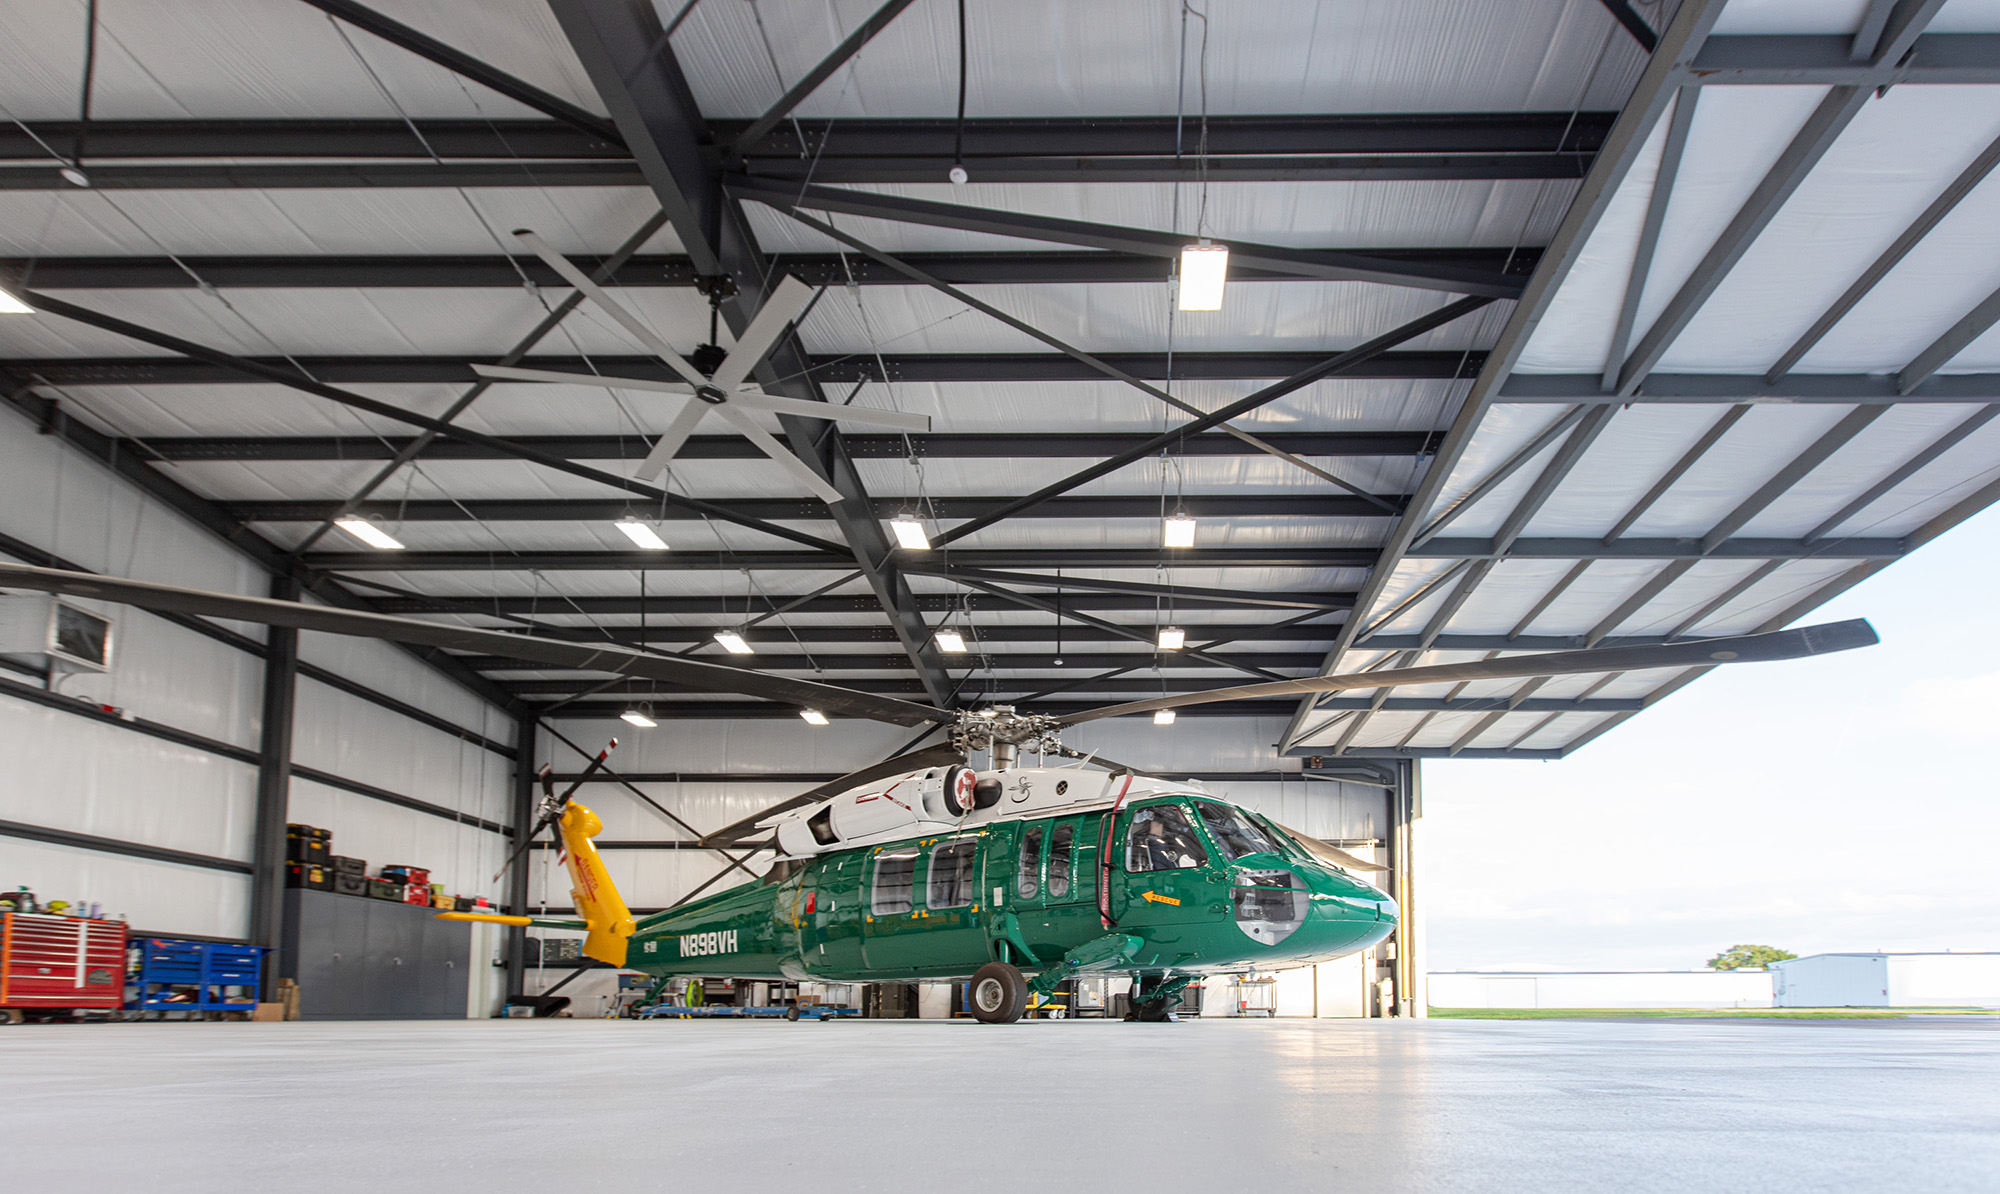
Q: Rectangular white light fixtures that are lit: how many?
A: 12